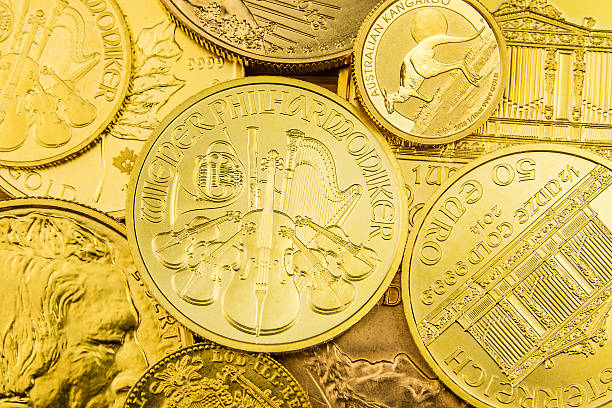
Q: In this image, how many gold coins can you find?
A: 10